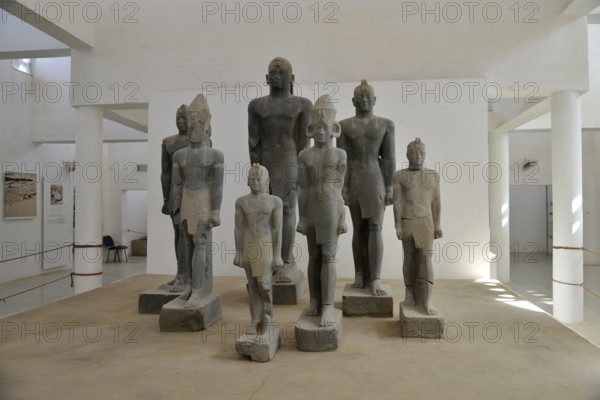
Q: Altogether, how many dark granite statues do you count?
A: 7